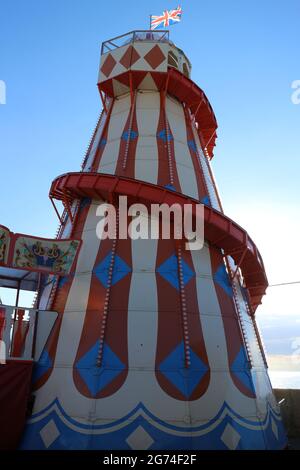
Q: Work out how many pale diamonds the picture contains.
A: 4